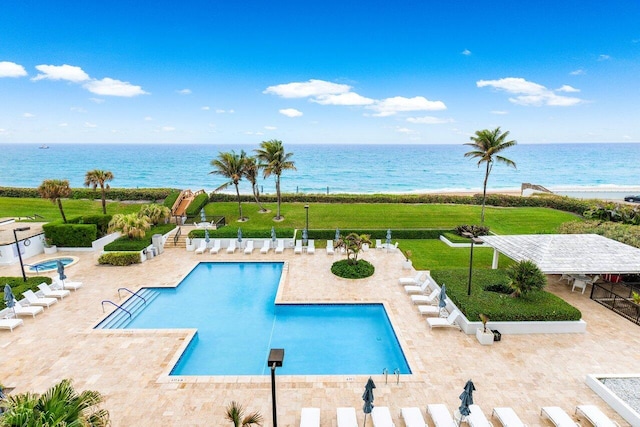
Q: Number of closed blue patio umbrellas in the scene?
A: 12